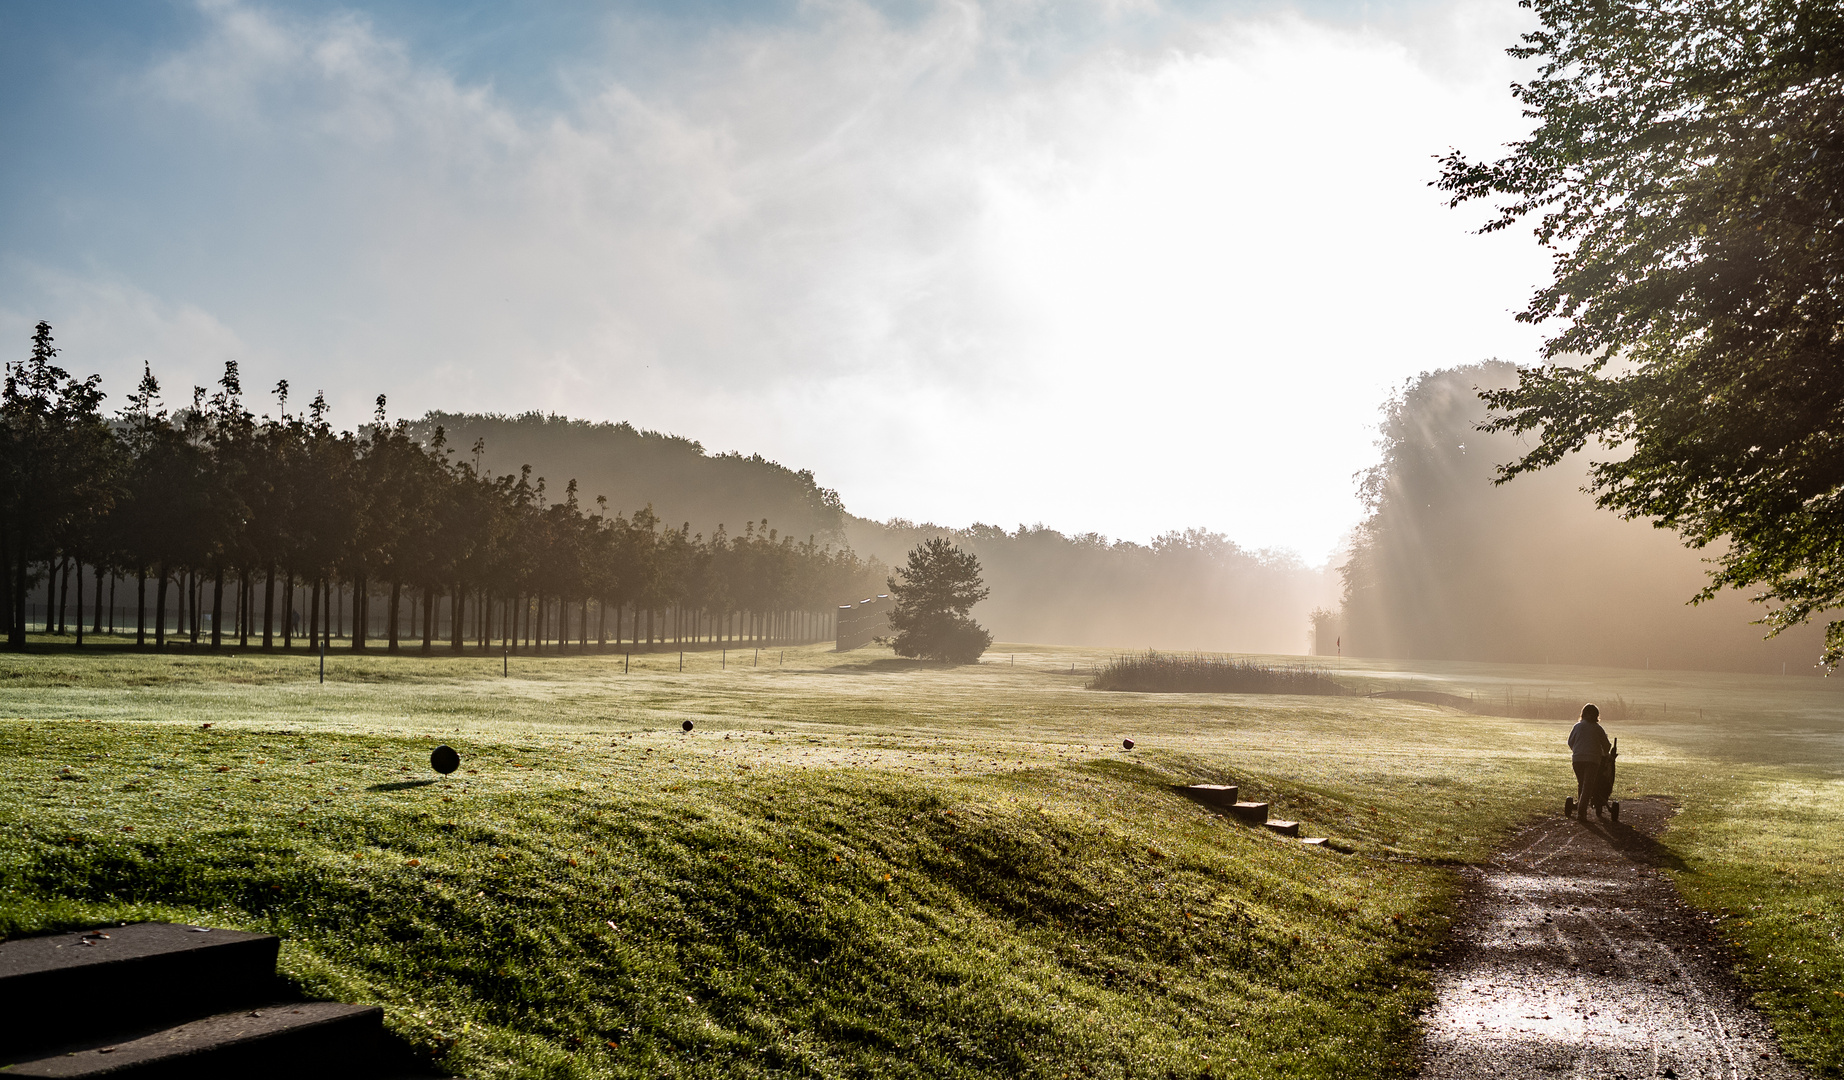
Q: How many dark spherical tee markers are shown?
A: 3